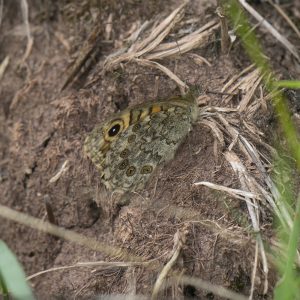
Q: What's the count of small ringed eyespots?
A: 6